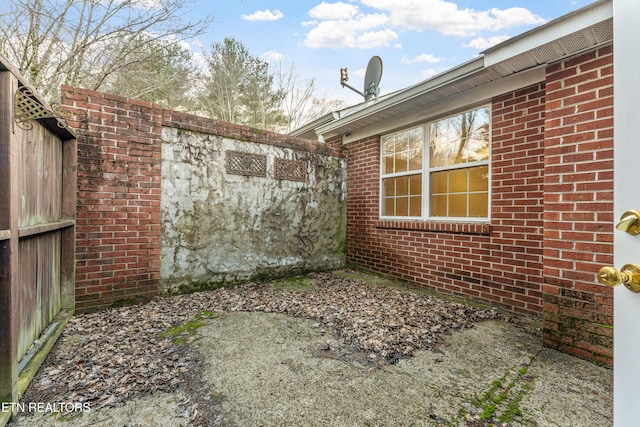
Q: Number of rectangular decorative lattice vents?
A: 2